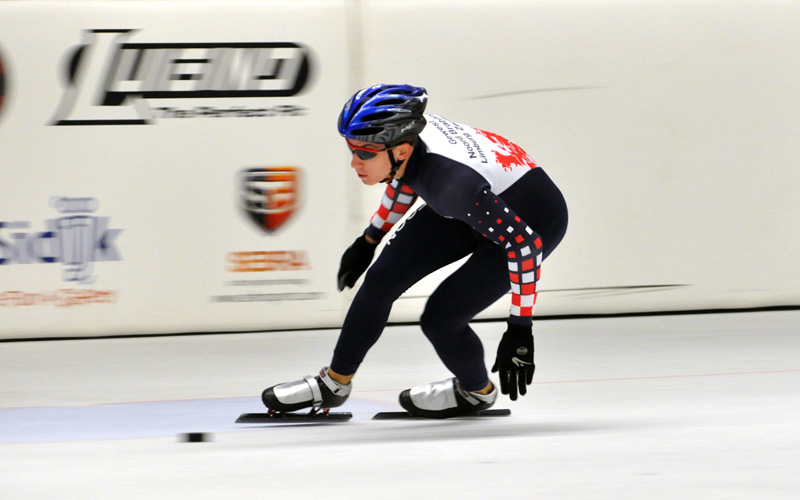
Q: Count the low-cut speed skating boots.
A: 2